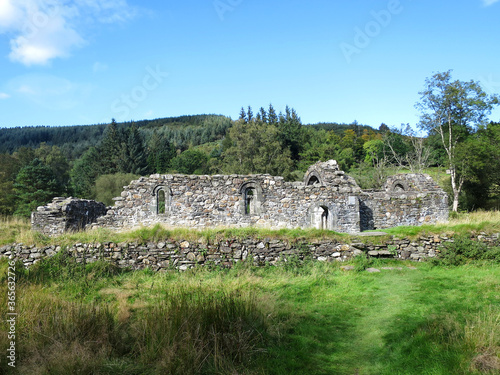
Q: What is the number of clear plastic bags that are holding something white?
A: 0